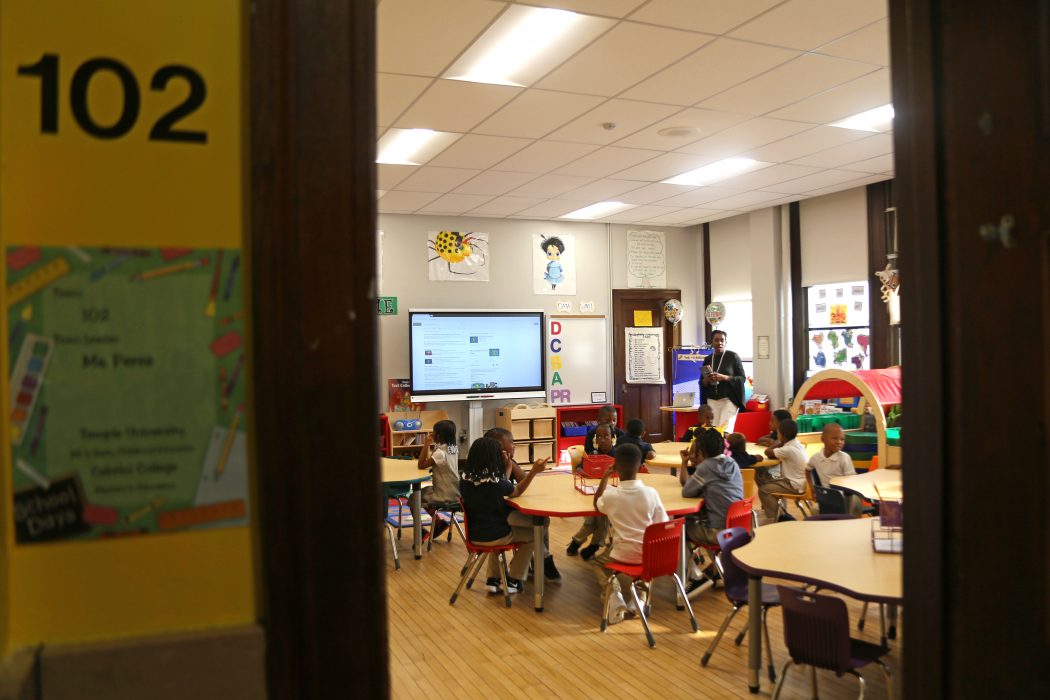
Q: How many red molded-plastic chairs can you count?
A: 3